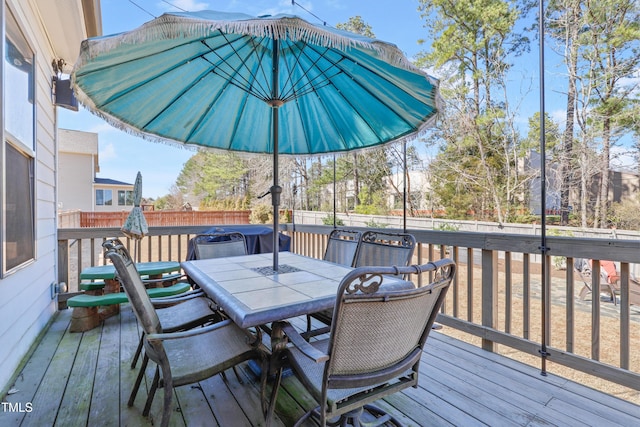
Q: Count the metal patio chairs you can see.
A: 6